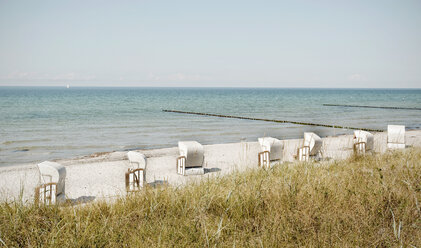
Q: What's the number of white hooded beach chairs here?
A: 7